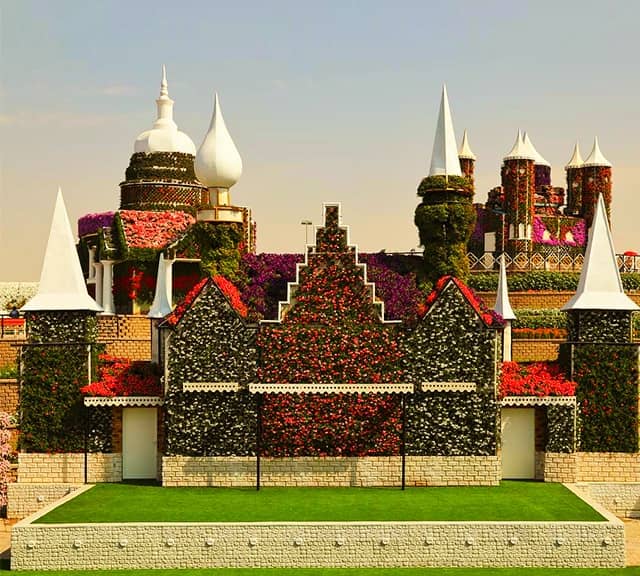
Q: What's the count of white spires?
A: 12